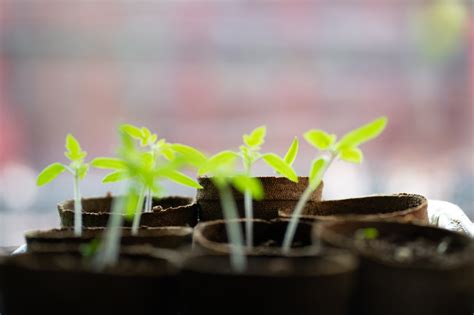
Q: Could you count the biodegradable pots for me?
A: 8